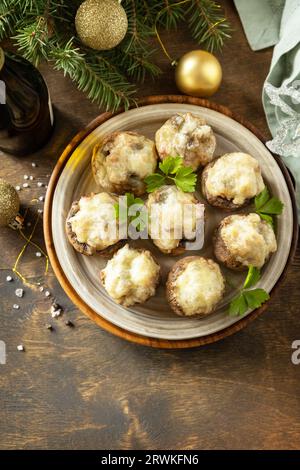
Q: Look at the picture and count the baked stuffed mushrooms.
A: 8